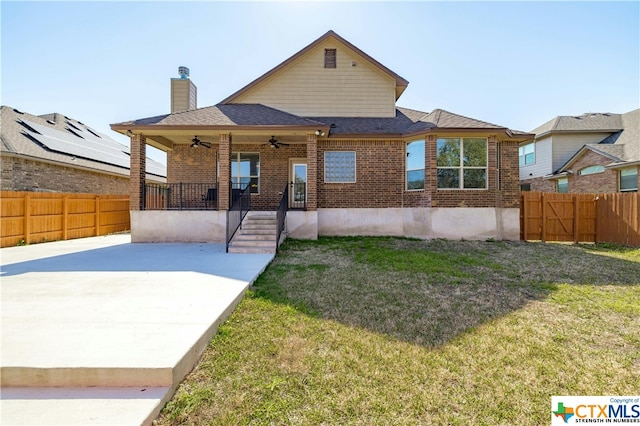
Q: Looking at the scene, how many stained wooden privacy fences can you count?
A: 2